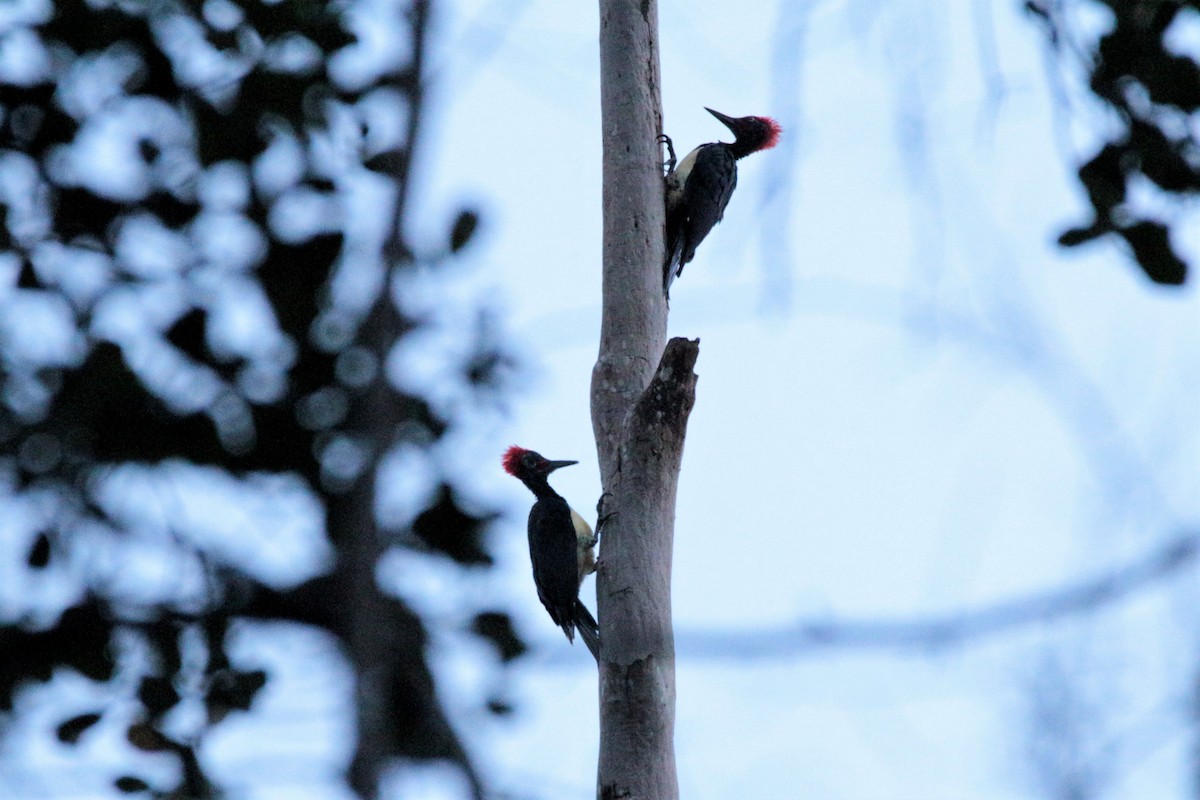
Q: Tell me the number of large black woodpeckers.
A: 2